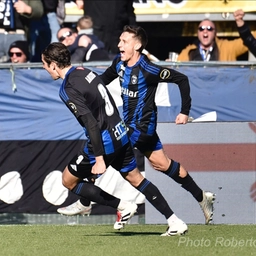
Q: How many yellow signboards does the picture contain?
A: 1